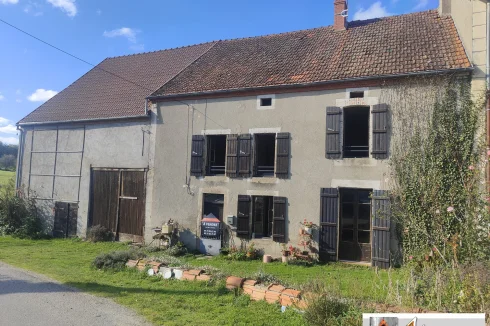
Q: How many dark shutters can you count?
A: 10